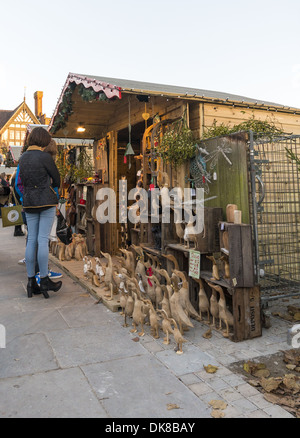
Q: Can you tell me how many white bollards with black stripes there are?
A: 0